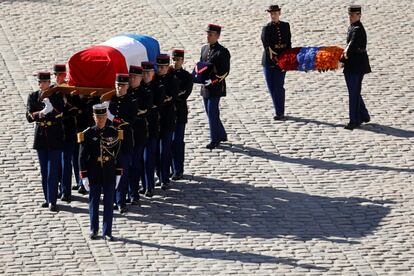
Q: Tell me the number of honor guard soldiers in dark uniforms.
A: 11